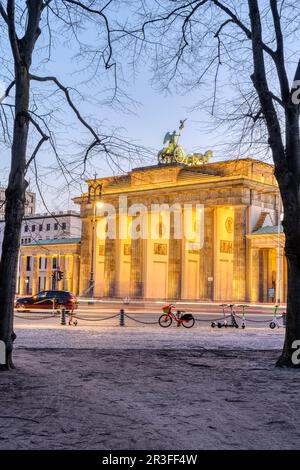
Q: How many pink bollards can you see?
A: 0